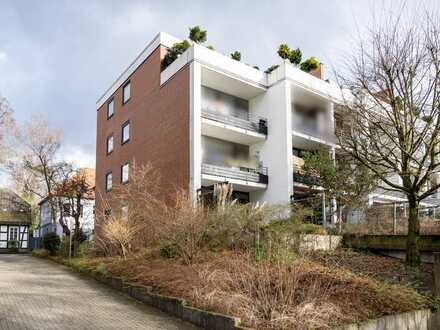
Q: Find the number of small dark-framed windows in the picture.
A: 6